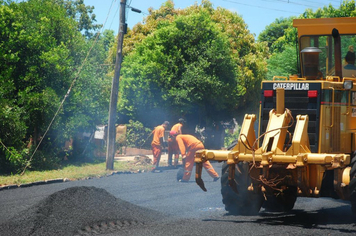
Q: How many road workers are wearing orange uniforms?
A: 3